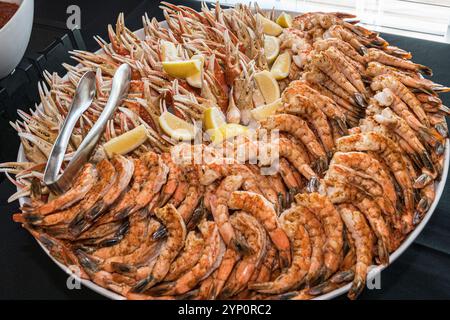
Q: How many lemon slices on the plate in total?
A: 13